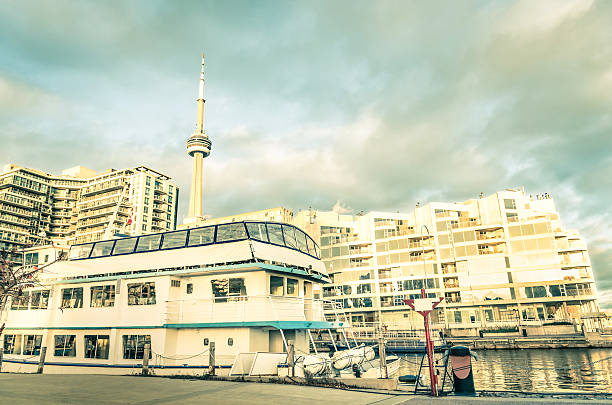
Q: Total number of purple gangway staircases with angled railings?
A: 0